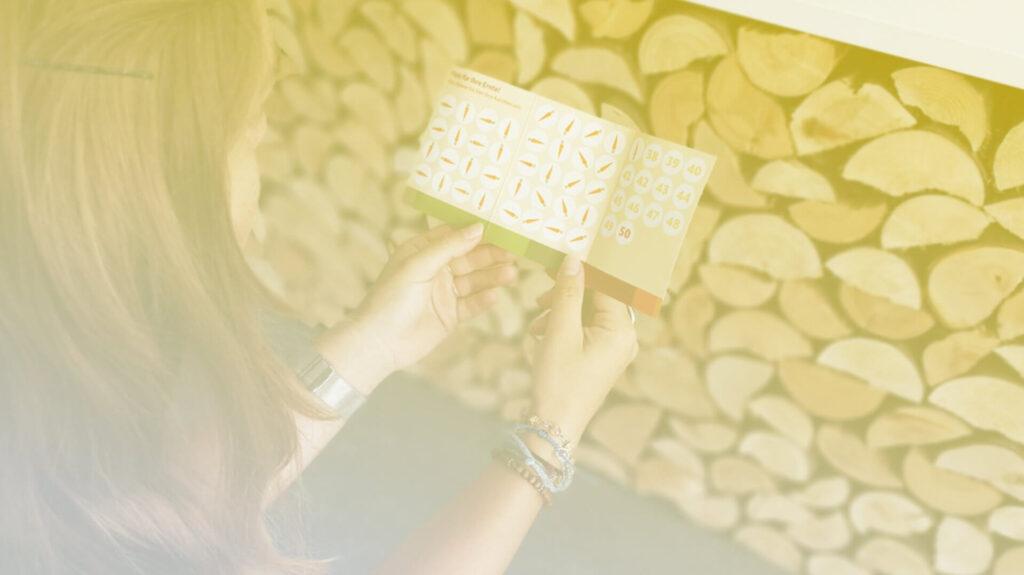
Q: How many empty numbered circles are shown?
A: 13